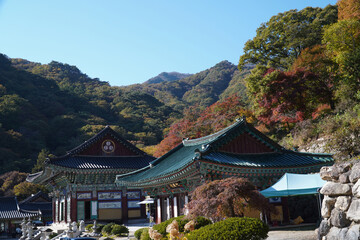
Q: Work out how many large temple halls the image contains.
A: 2